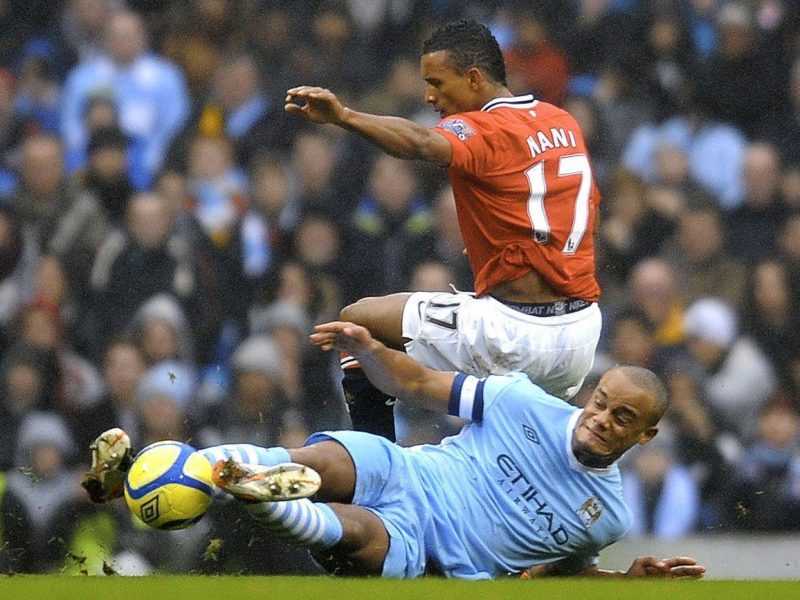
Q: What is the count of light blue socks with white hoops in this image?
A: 2